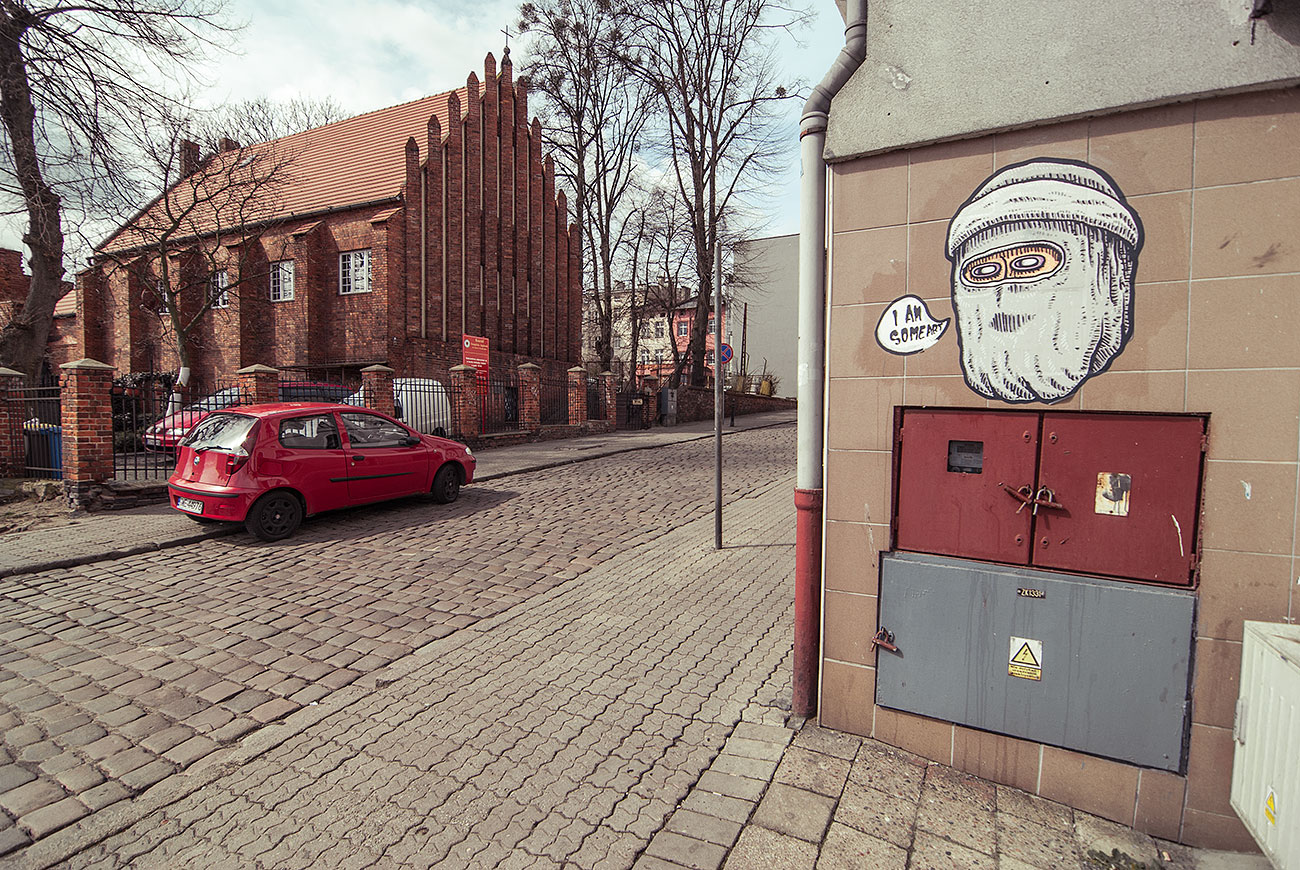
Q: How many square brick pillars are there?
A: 9